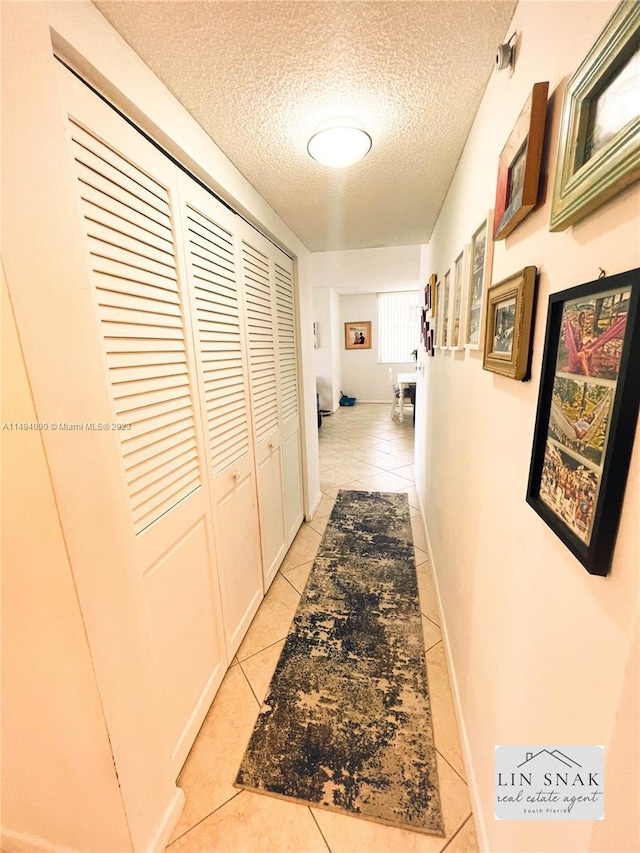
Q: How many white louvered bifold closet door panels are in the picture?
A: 4